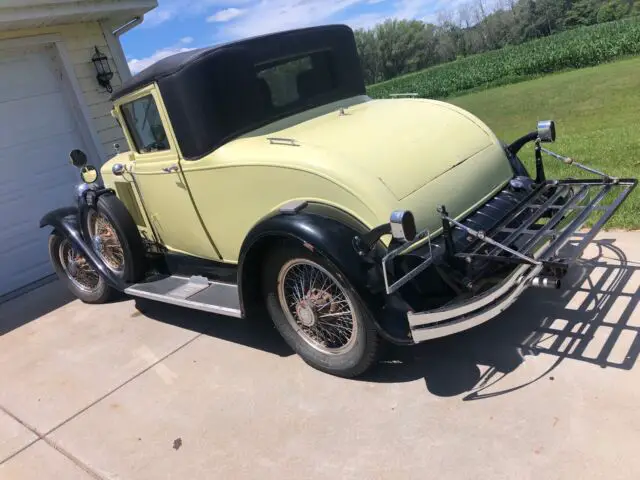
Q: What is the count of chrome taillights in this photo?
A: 2